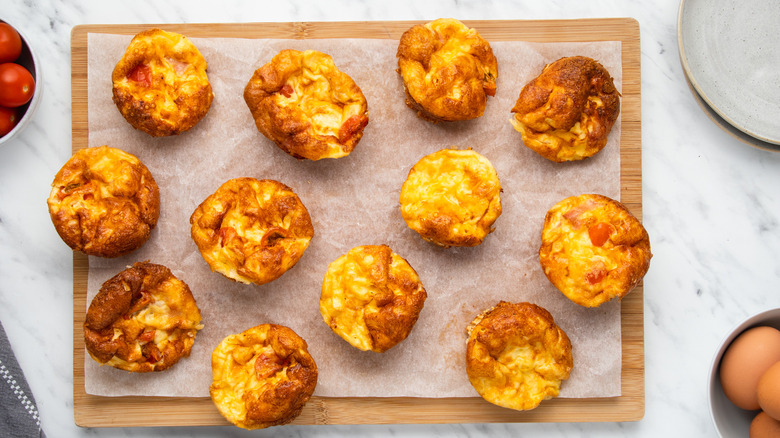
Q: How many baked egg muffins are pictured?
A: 12